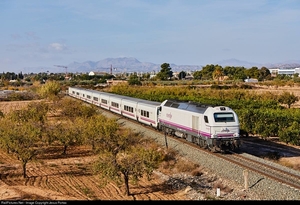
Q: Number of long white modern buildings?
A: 1